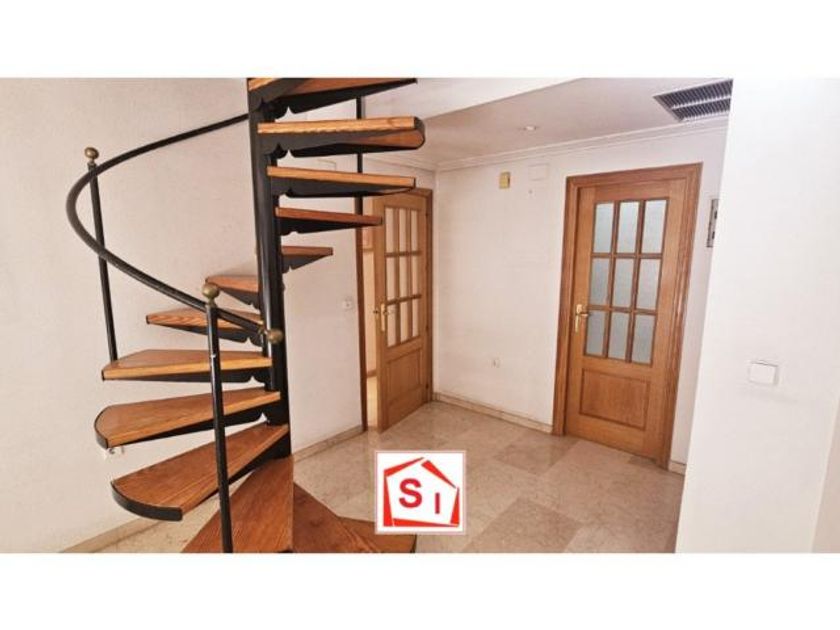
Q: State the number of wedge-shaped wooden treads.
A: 13